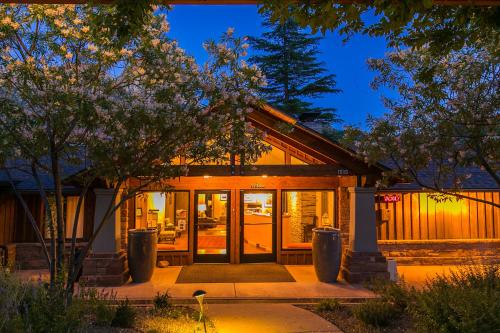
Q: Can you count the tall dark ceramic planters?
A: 2